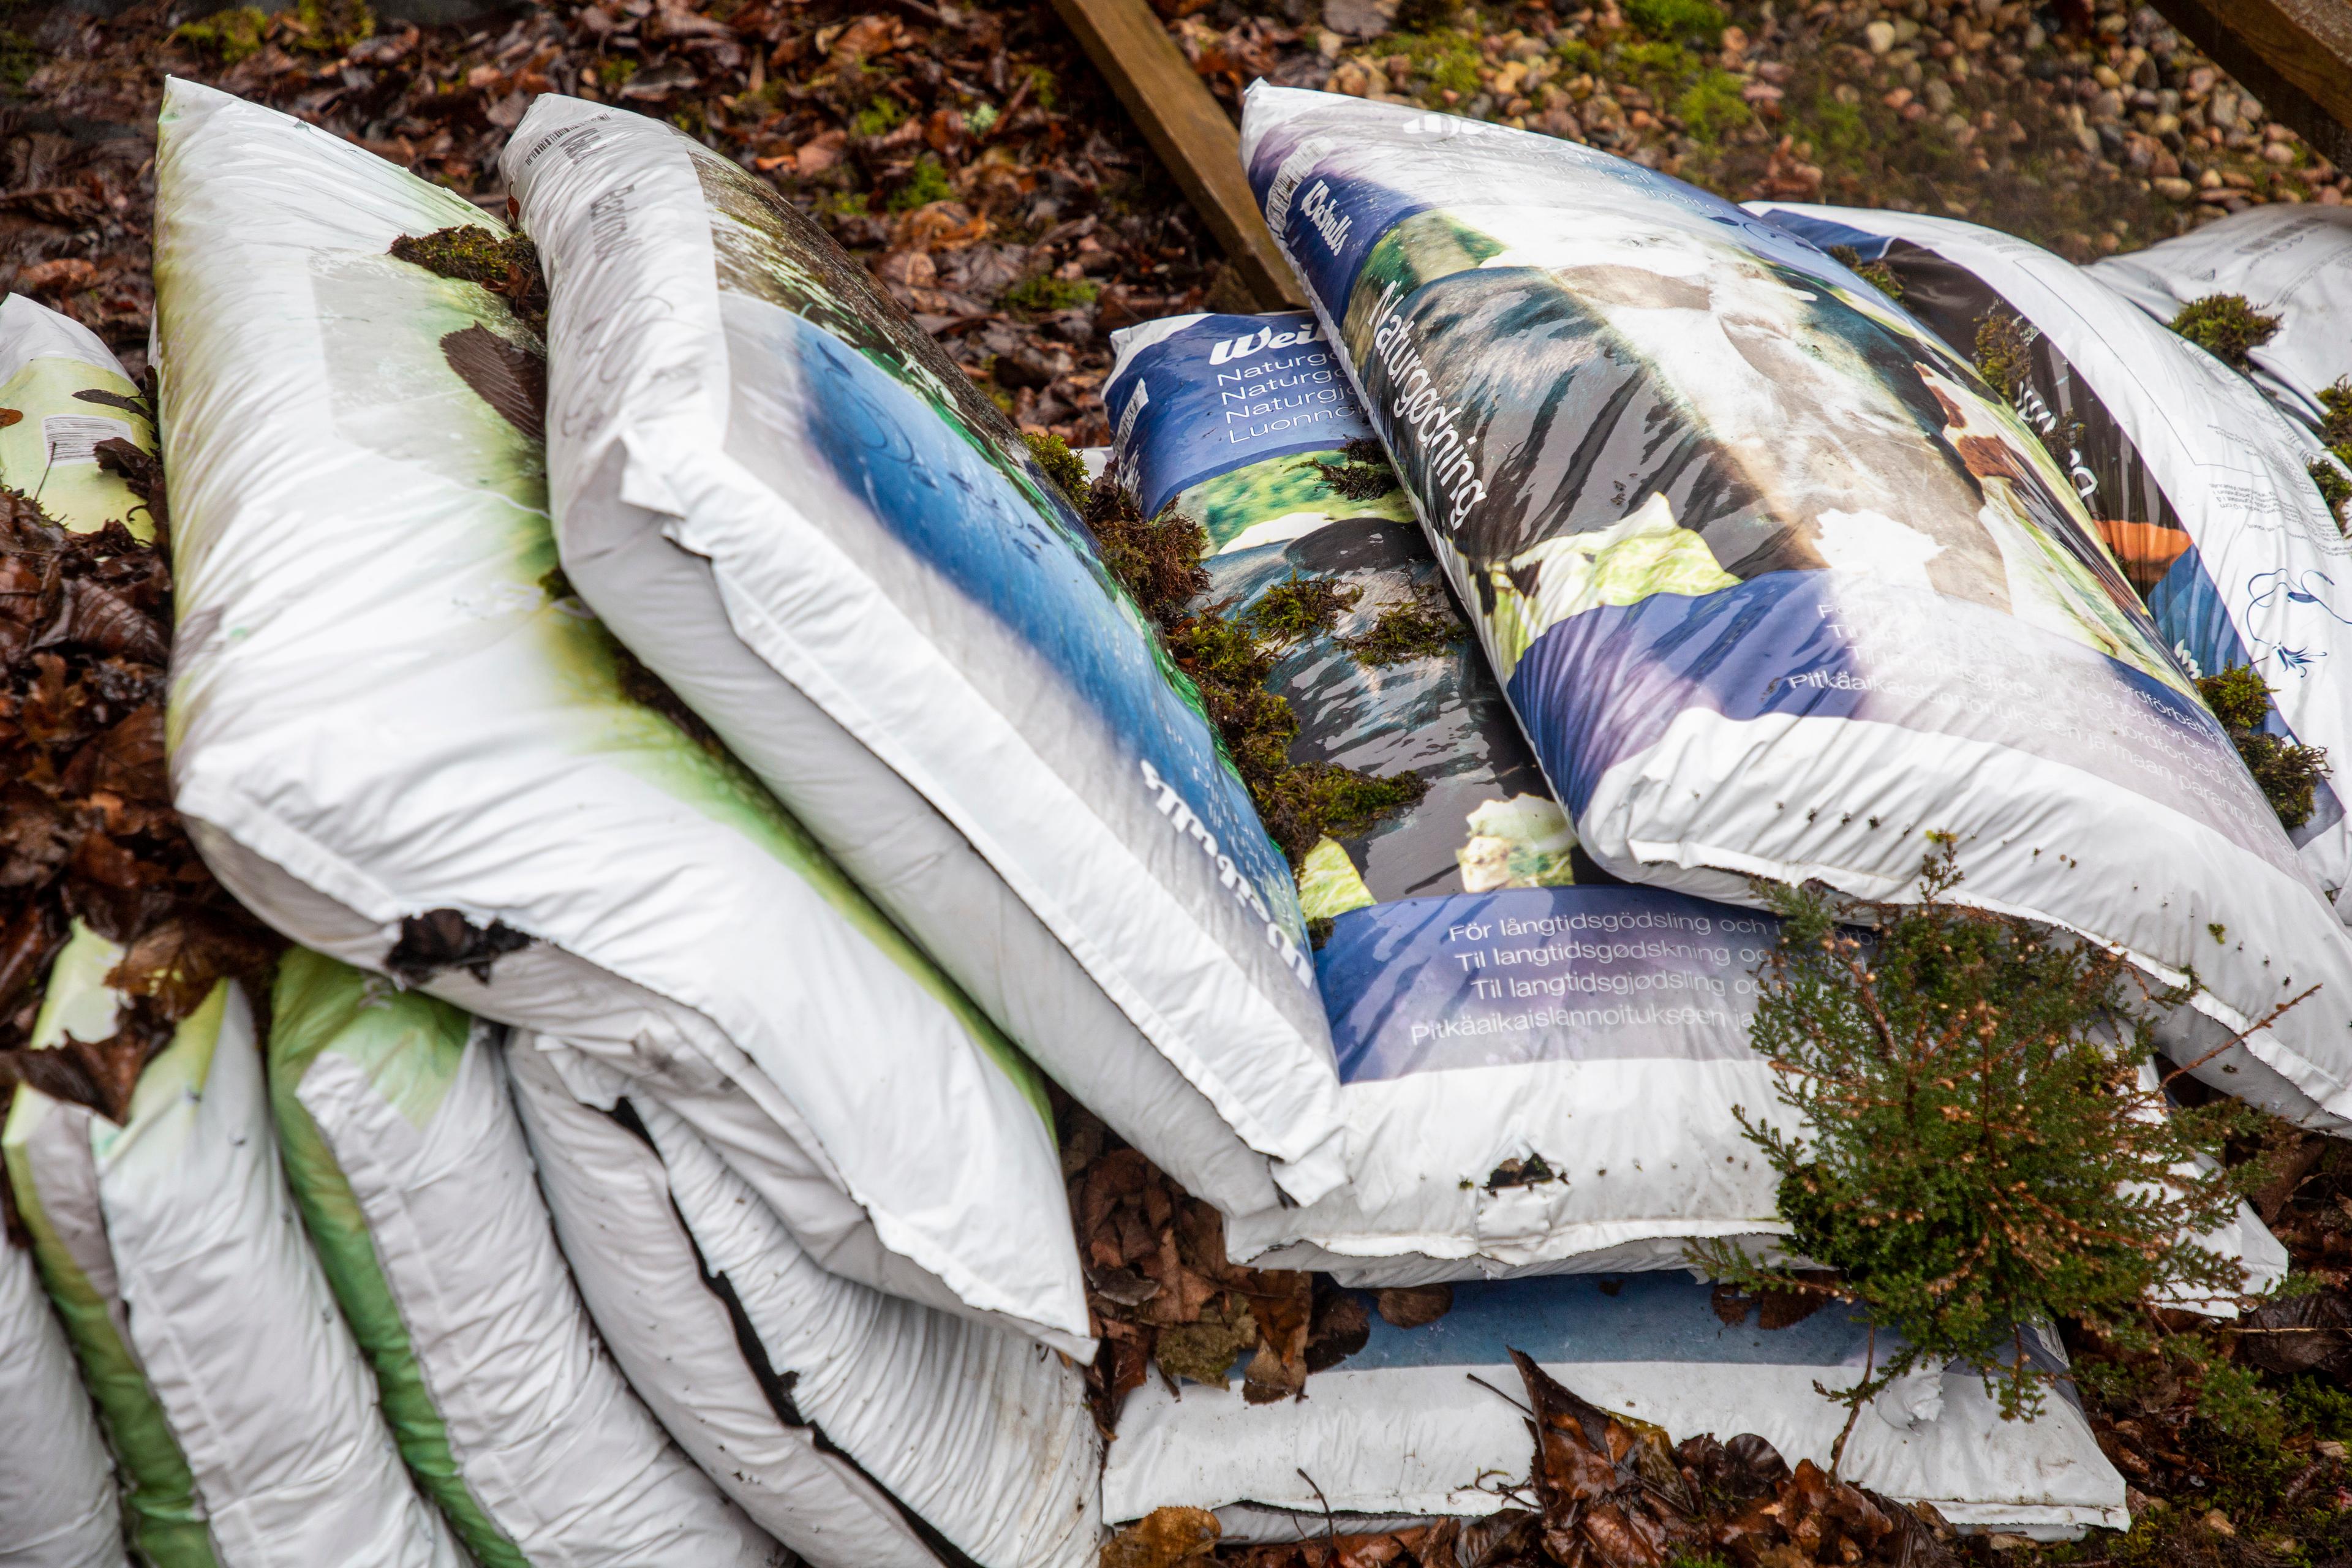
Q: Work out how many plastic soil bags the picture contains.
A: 12